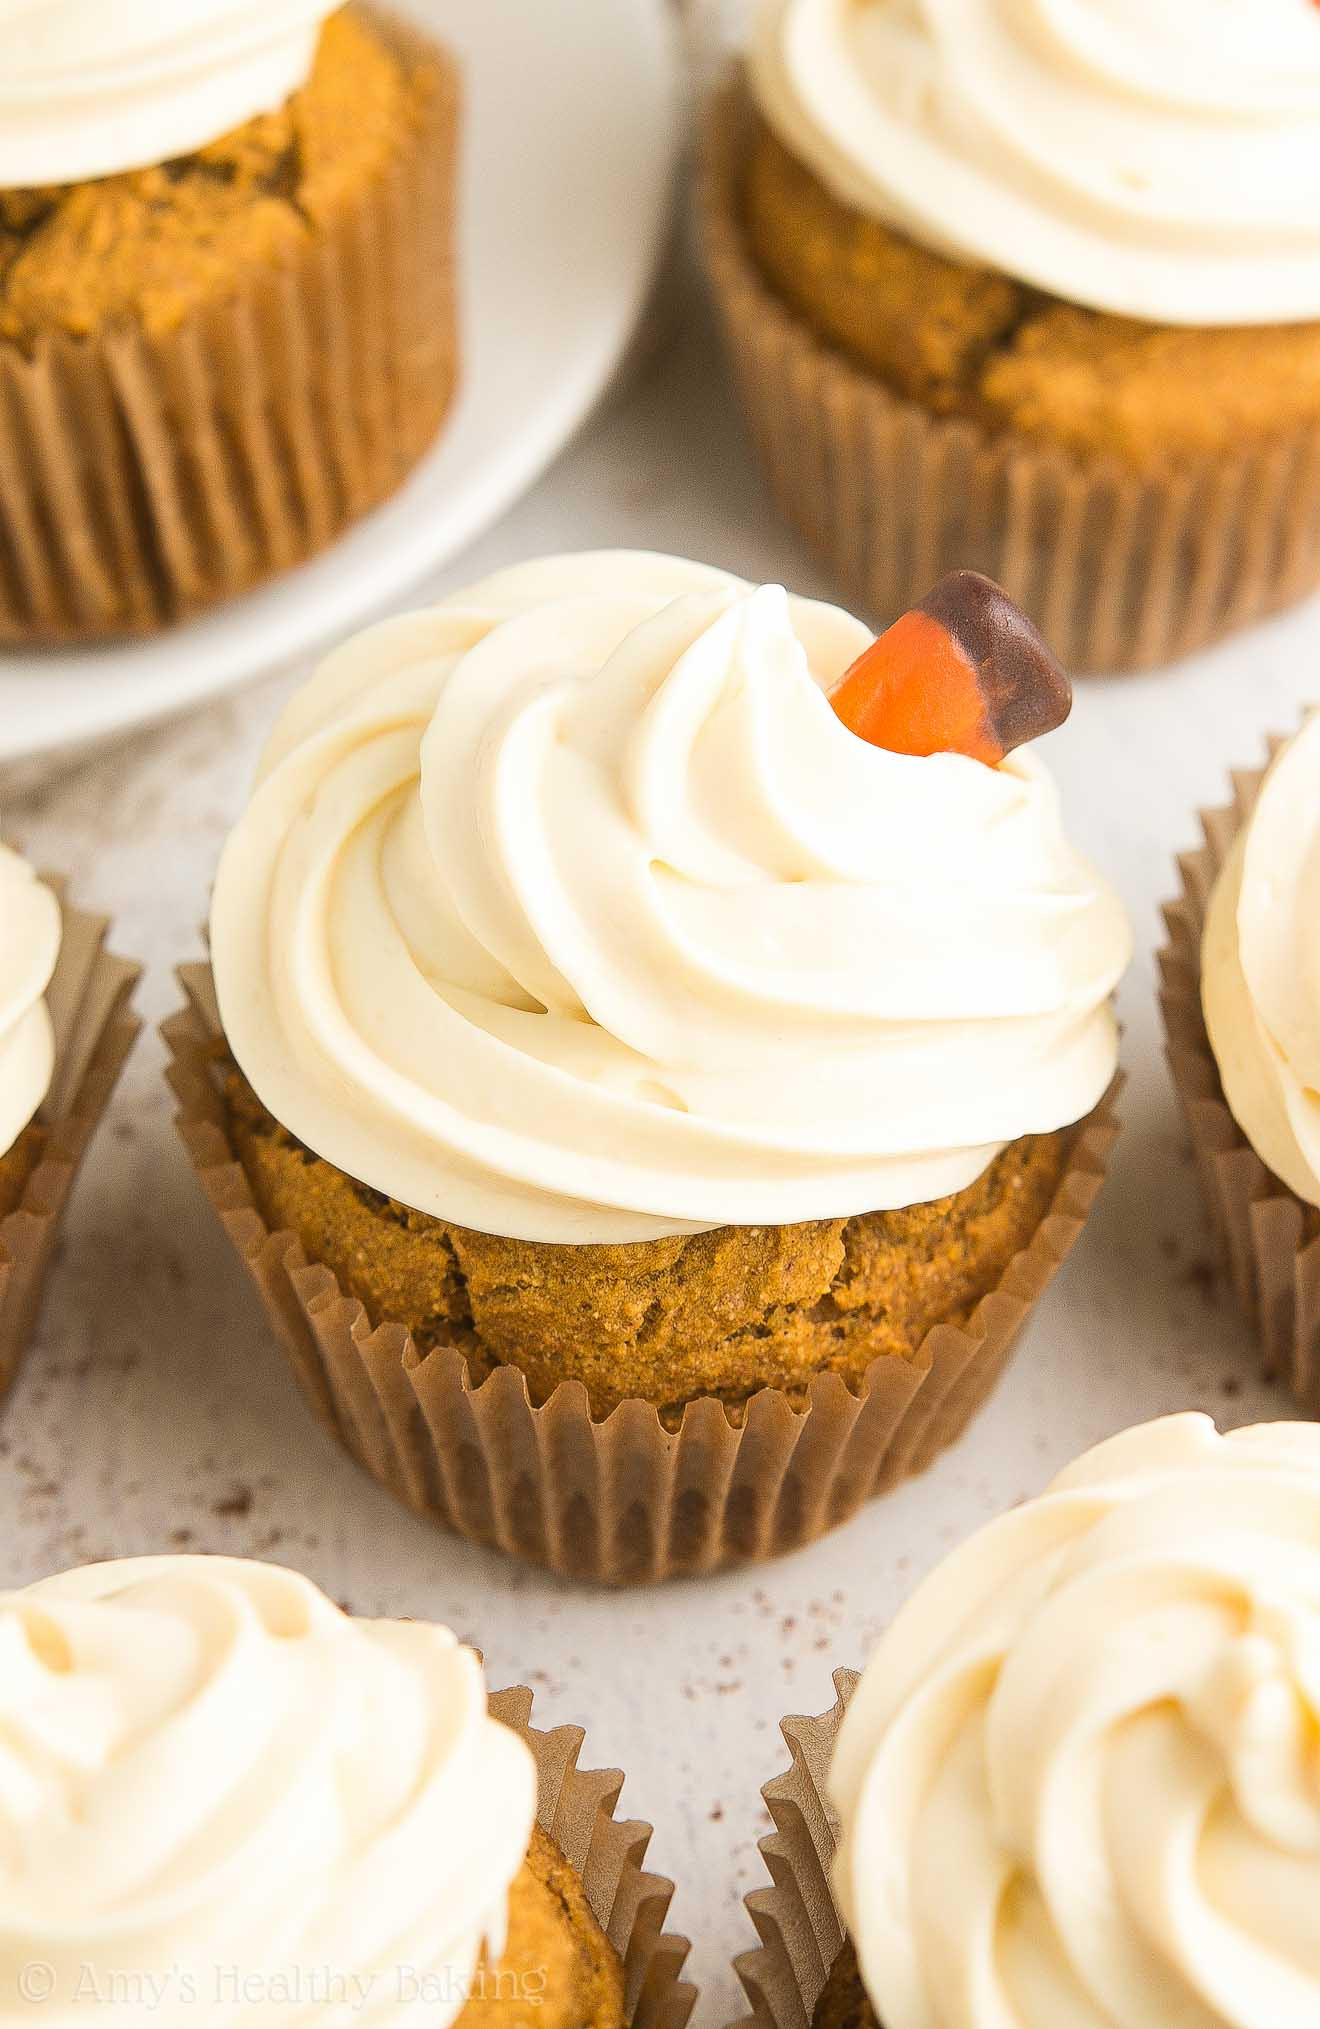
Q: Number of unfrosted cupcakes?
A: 0